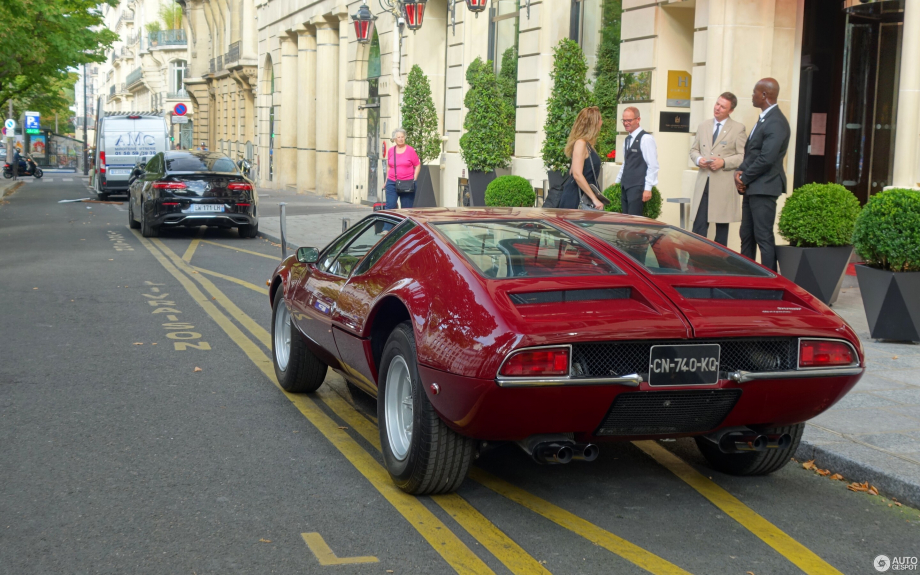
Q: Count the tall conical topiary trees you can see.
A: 3